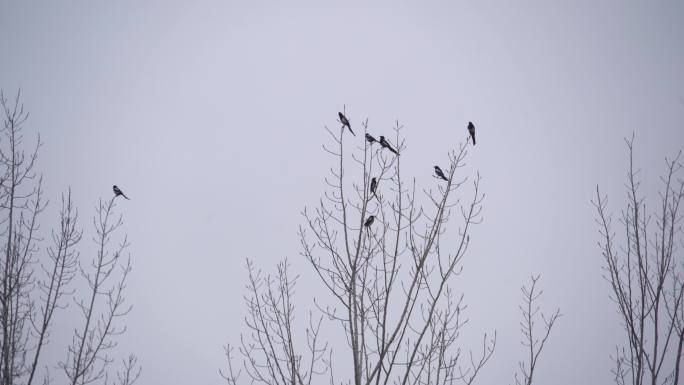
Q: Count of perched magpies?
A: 8